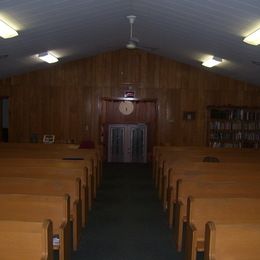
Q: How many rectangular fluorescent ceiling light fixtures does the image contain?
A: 4